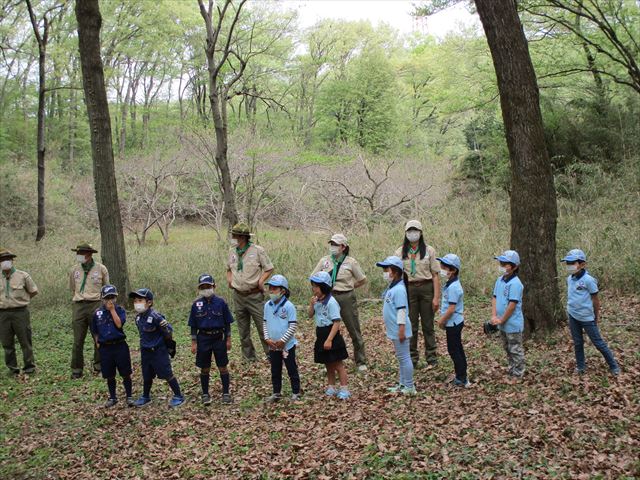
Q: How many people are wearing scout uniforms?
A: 14